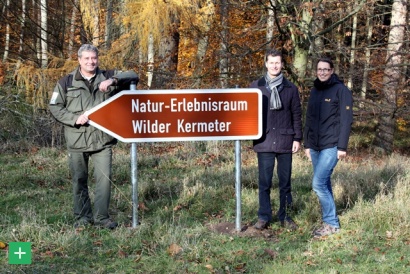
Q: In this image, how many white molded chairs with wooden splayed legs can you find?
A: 0